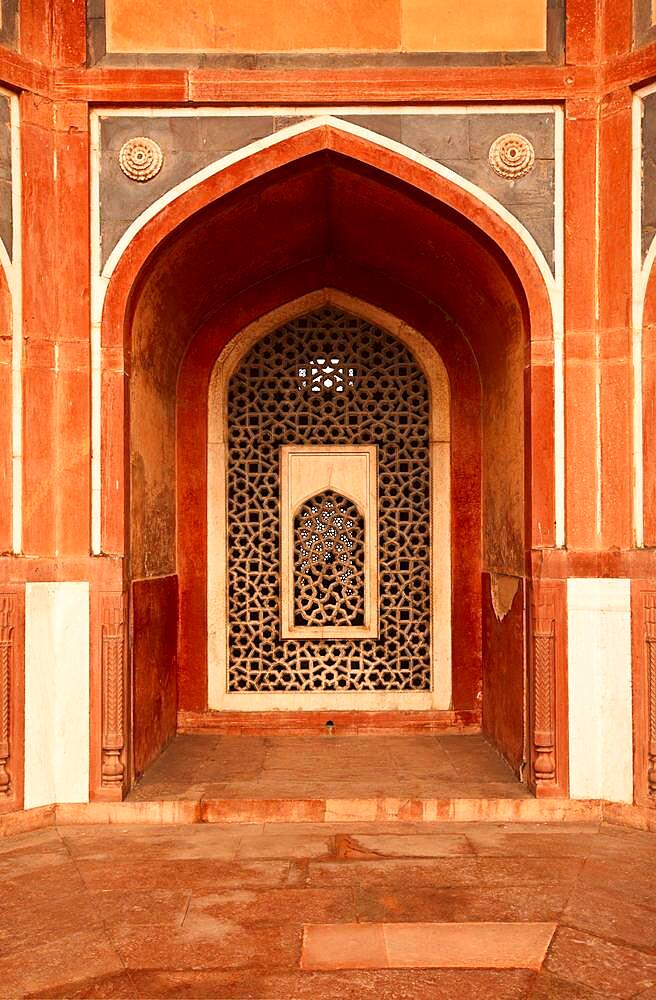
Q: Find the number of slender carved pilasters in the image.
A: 4